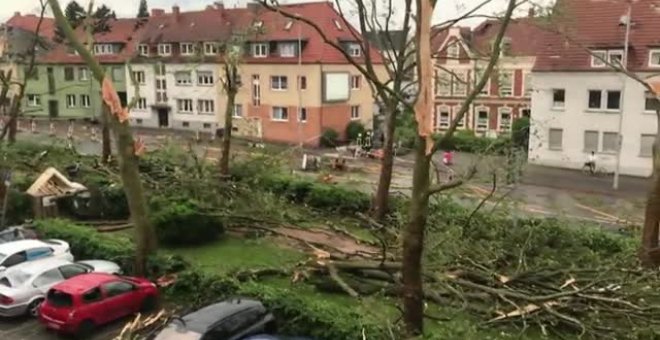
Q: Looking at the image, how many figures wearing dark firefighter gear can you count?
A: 2